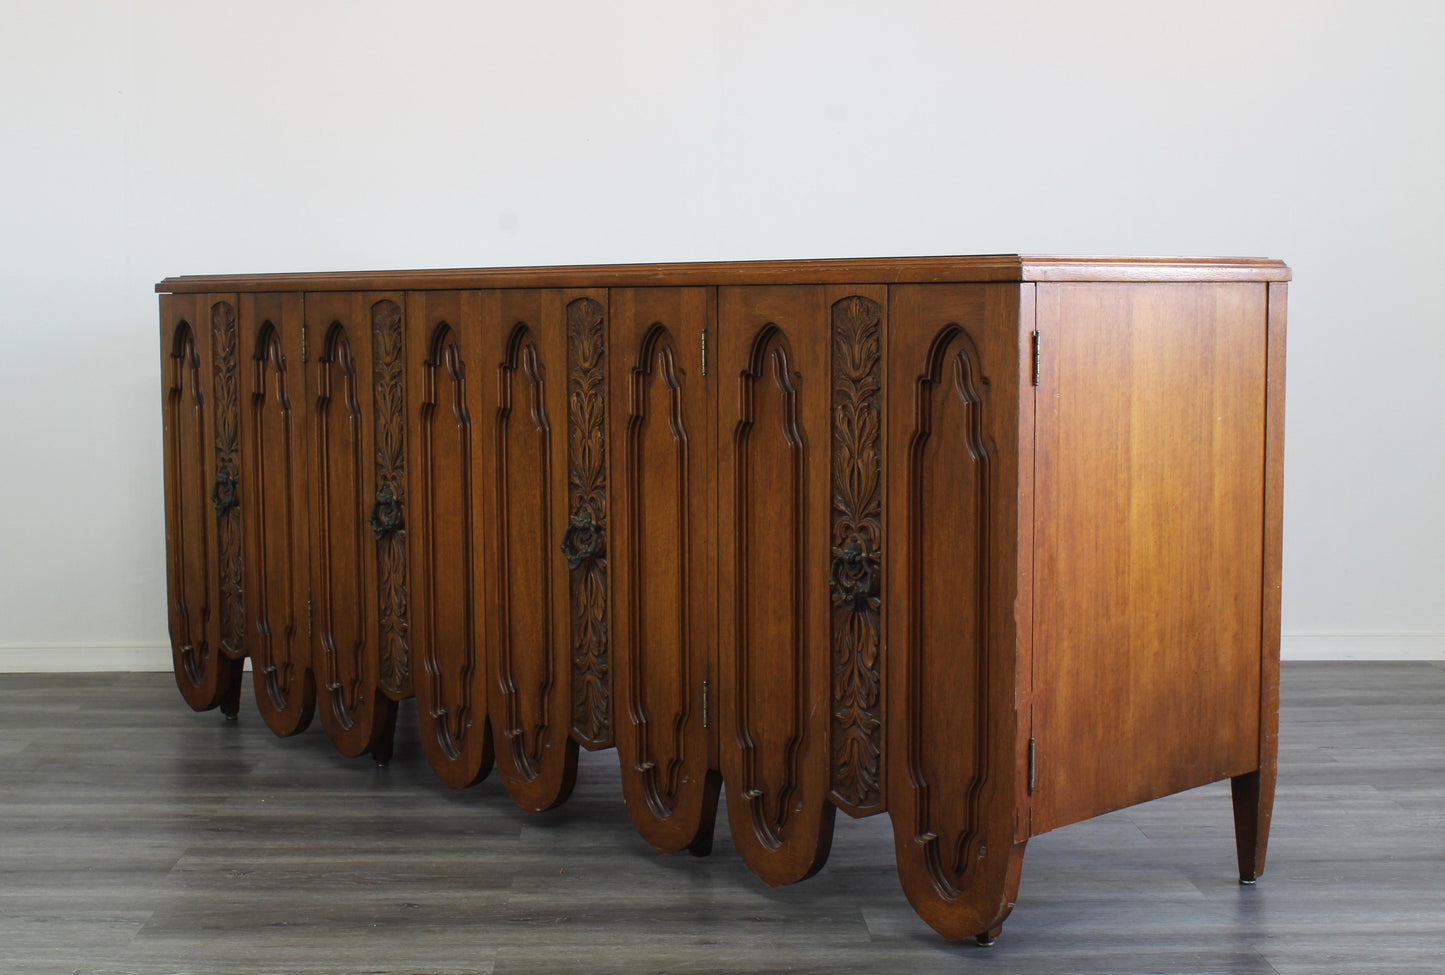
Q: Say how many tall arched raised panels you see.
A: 8